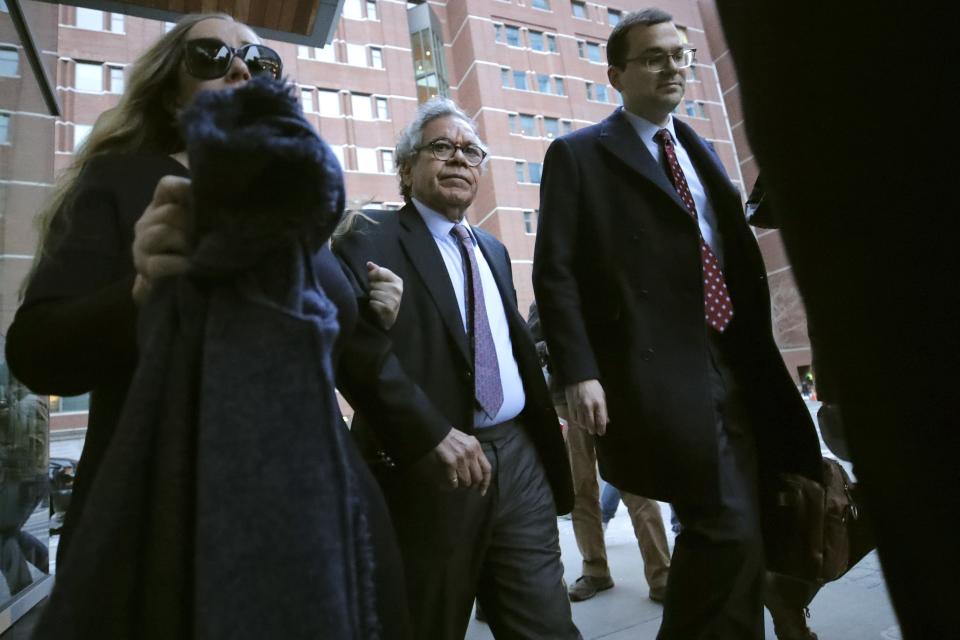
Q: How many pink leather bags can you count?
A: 0